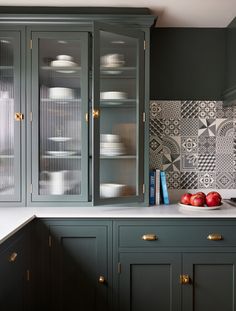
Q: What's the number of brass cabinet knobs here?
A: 4